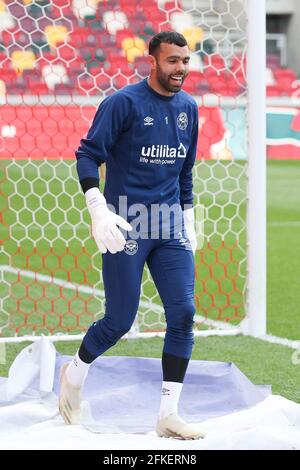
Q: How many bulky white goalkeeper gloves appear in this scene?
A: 2